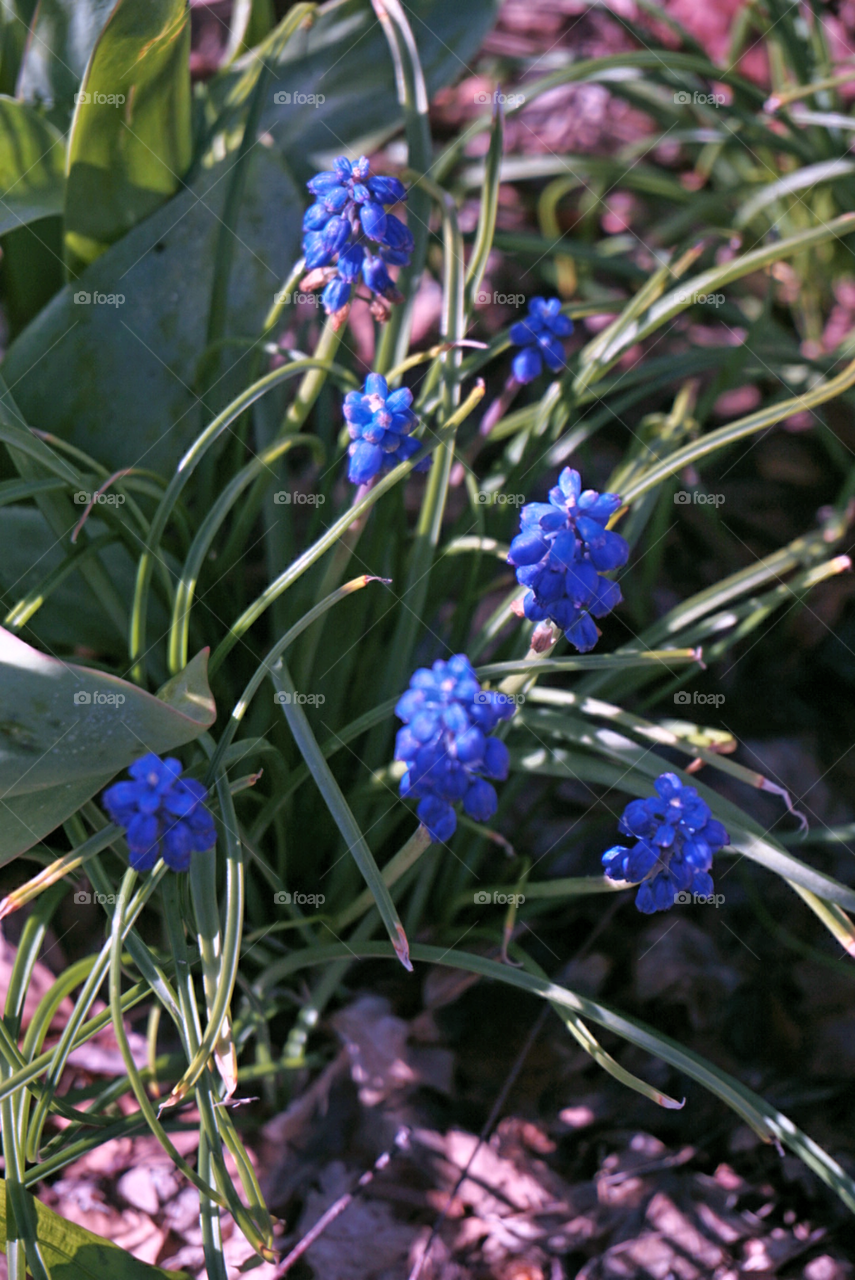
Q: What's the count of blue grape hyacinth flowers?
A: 7